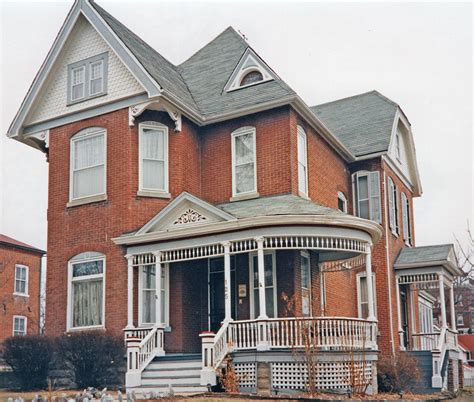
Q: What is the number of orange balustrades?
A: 0